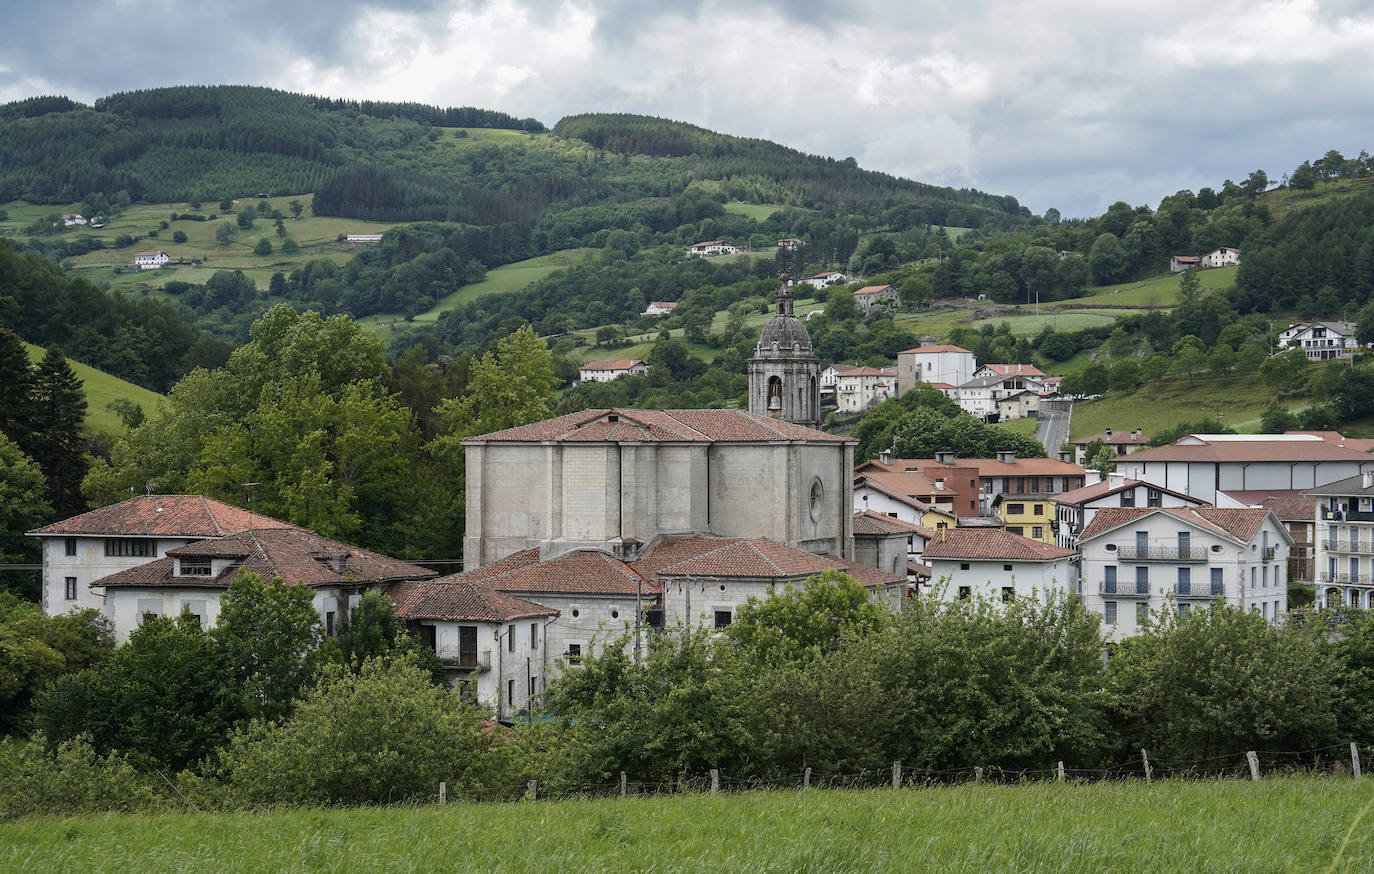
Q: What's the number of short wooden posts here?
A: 11